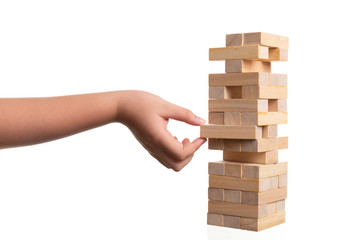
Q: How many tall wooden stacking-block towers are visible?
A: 1